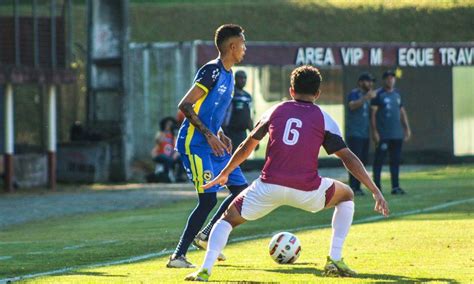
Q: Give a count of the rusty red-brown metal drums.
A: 0